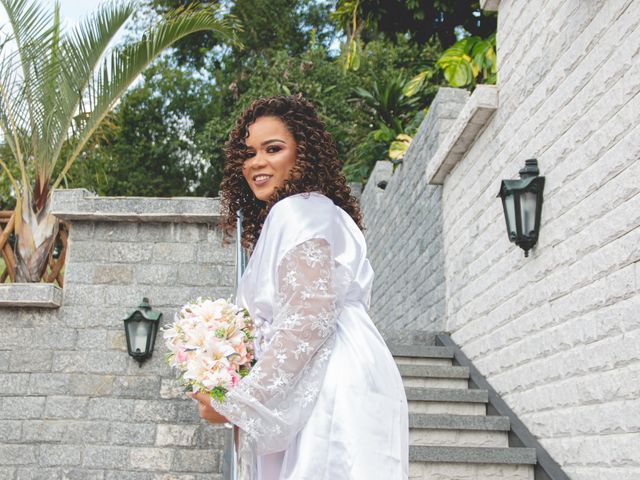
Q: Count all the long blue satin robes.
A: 0